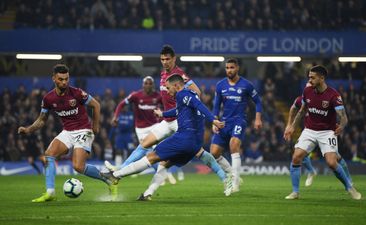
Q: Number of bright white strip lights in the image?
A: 5